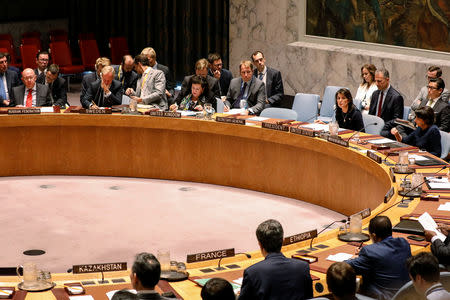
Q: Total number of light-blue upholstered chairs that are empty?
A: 3